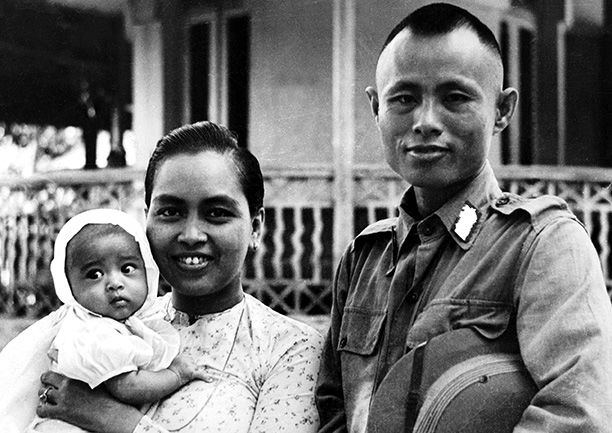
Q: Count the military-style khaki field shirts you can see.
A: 1